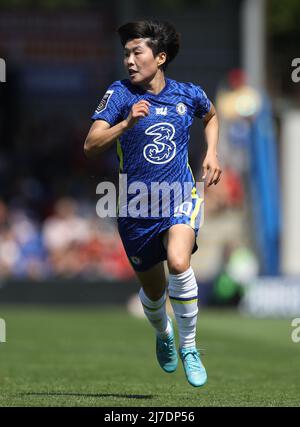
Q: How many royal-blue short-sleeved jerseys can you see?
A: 1